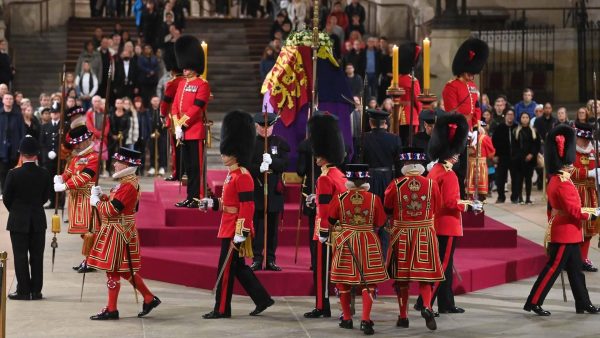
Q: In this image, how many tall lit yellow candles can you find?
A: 3